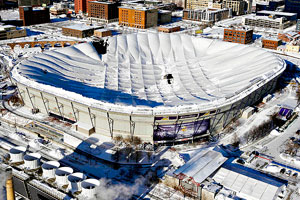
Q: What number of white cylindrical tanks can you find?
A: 6